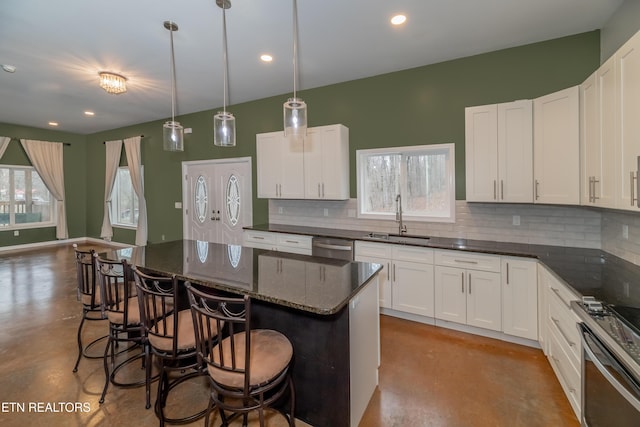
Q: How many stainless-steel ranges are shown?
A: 1